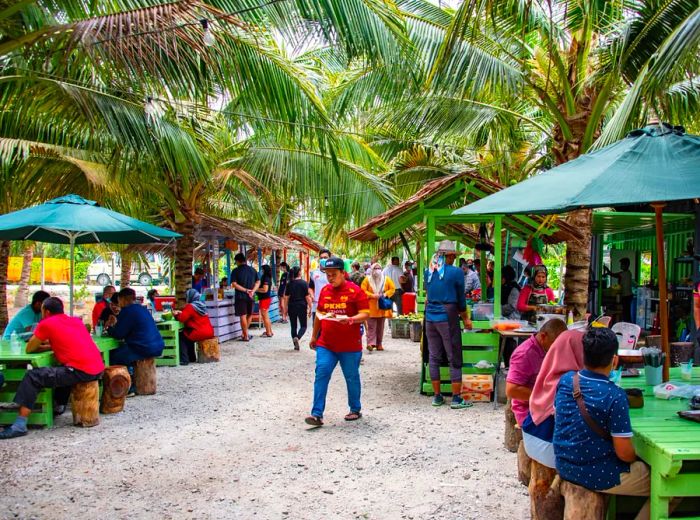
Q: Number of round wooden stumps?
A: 8